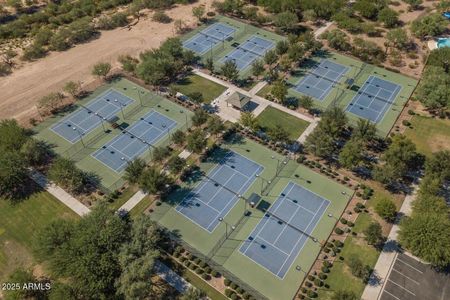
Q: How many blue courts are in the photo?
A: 8